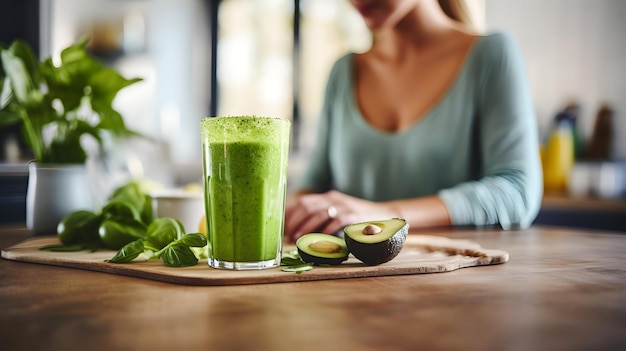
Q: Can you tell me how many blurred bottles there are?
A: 3